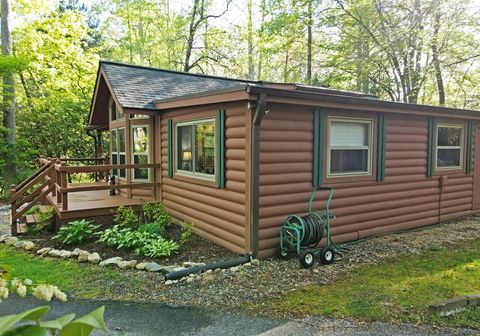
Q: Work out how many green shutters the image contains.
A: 6